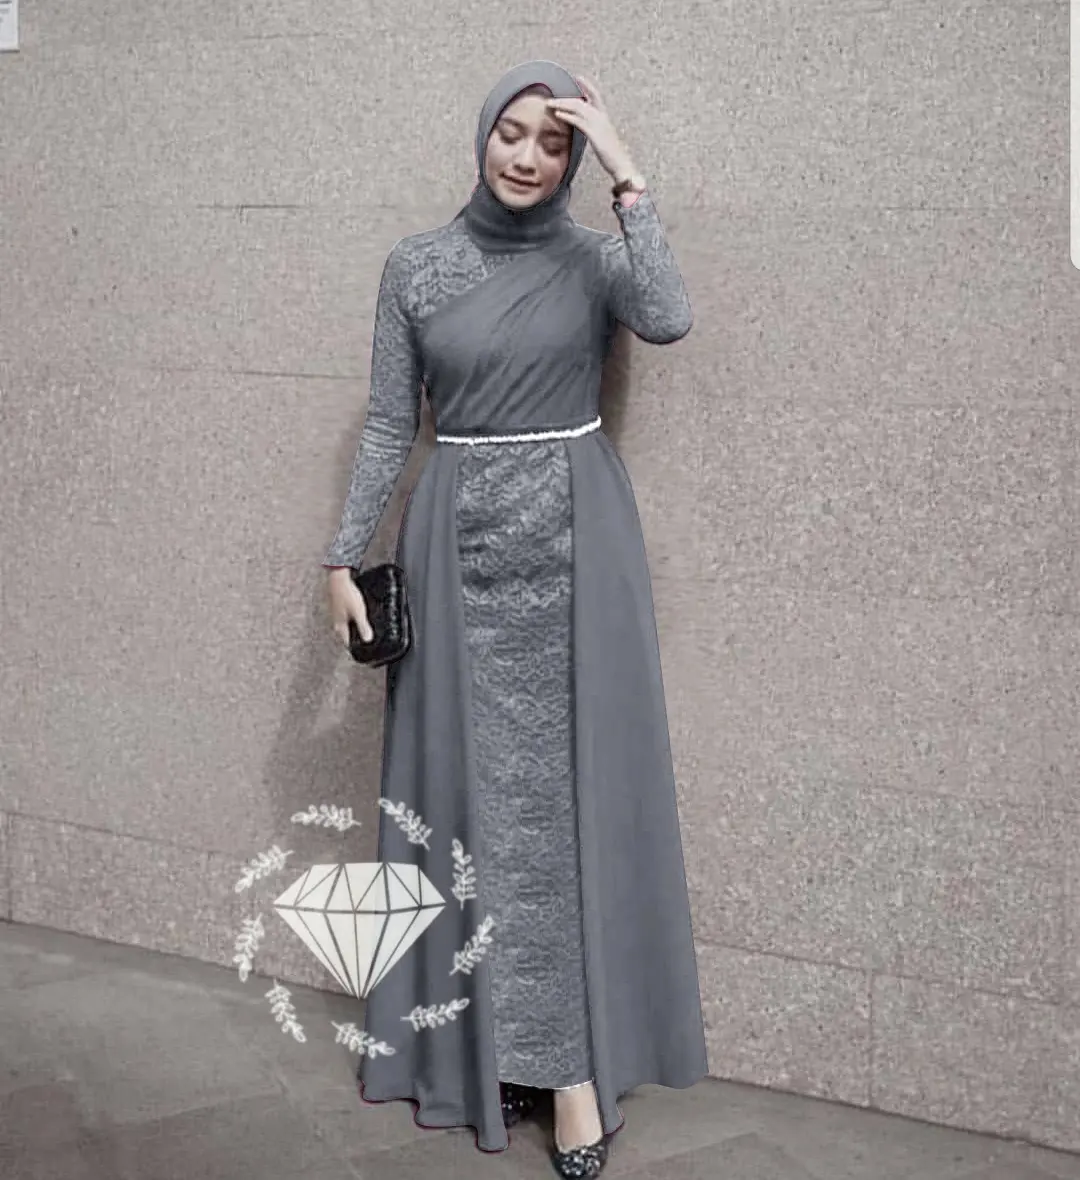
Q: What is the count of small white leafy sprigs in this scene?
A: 9